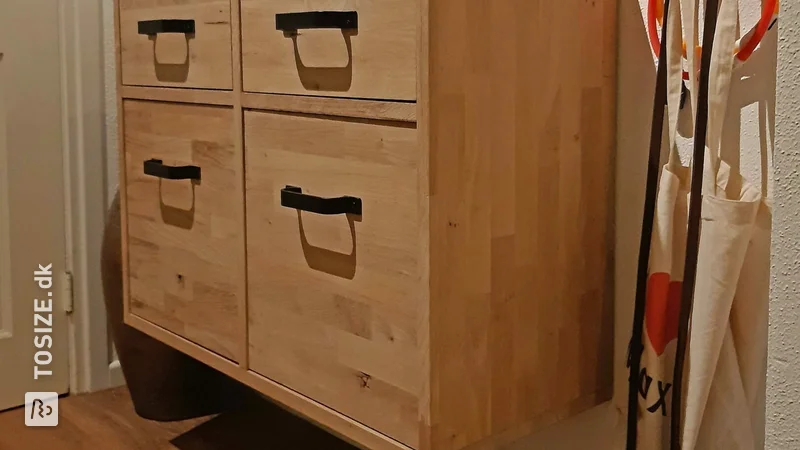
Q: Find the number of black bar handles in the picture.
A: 4